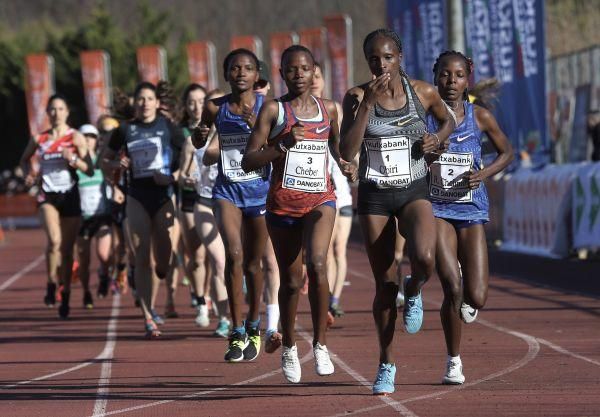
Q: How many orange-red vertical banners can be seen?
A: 8